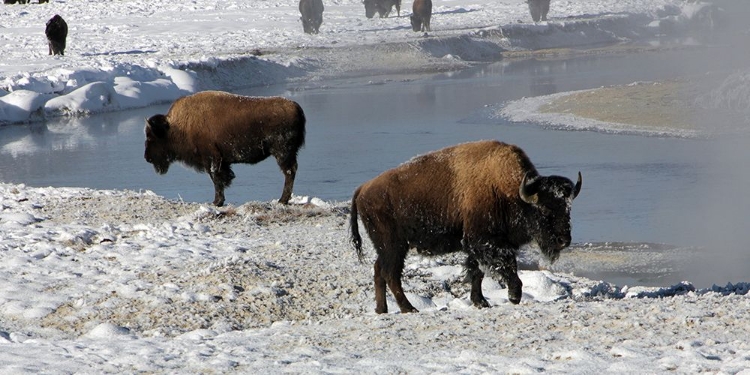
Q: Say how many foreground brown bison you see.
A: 2